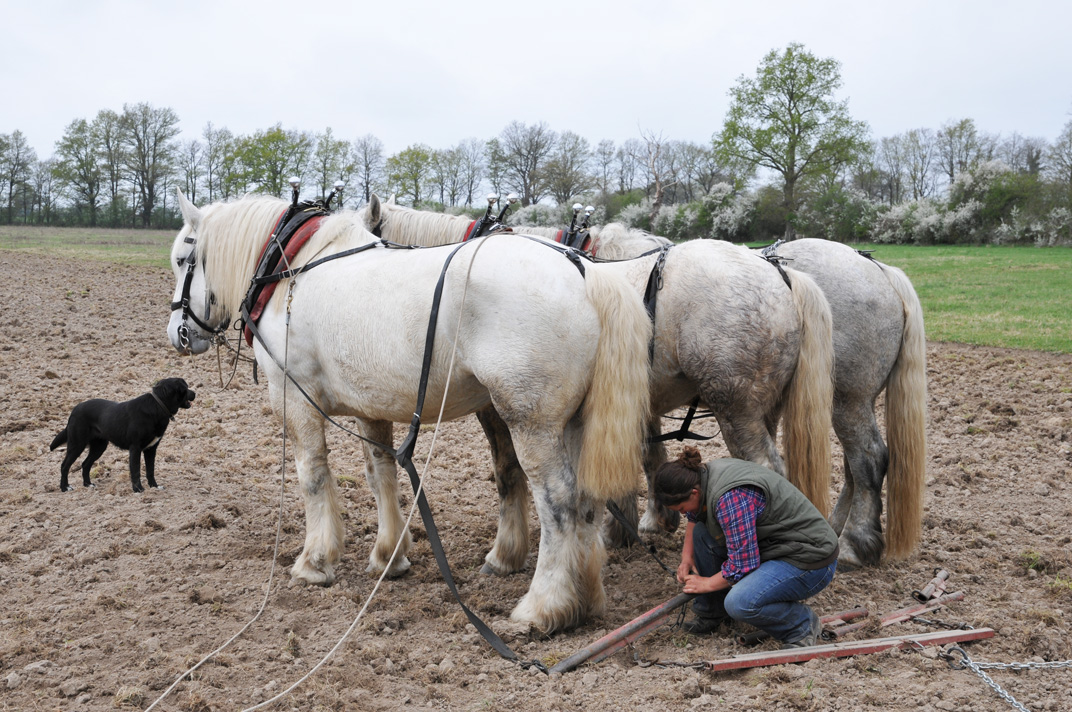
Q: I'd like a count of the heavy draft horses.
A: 3